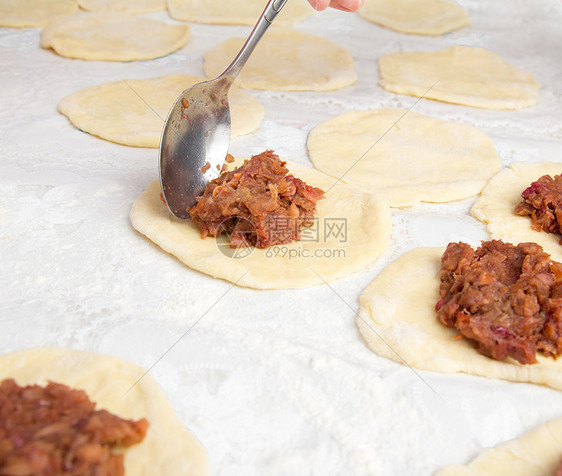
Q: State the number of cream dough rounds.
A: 14